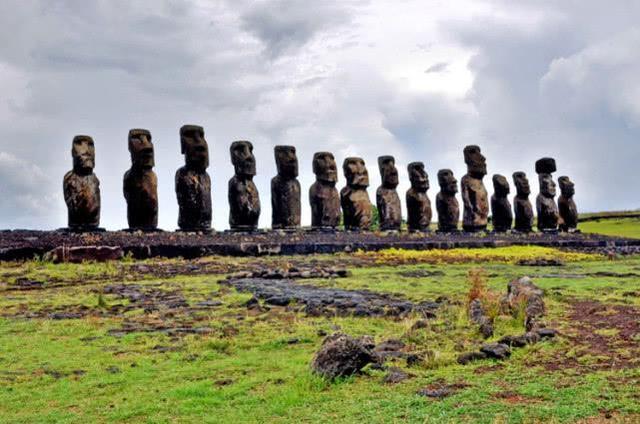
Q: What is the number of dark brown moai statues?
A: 15